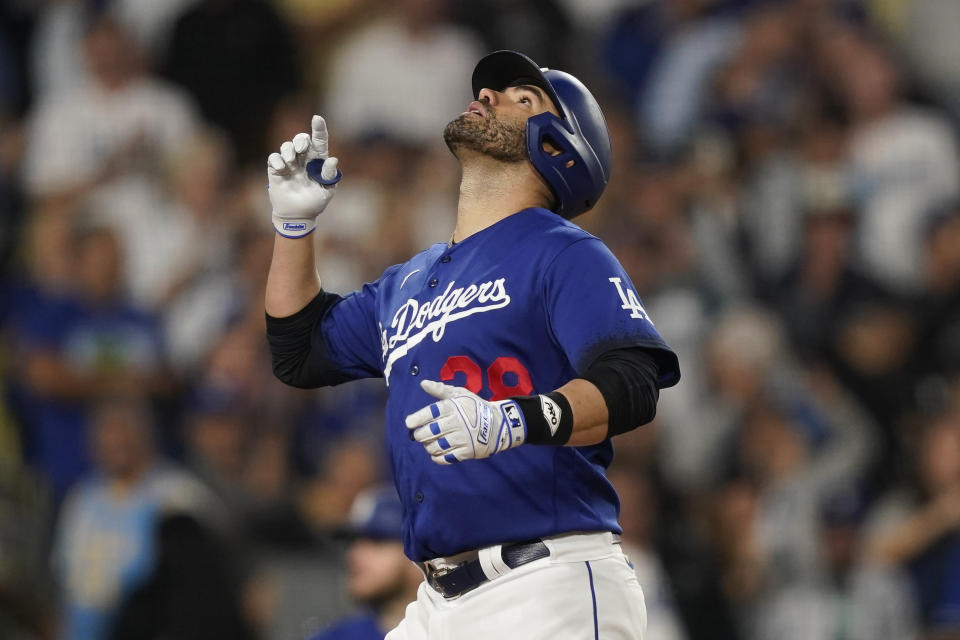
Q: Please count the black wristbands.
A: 1